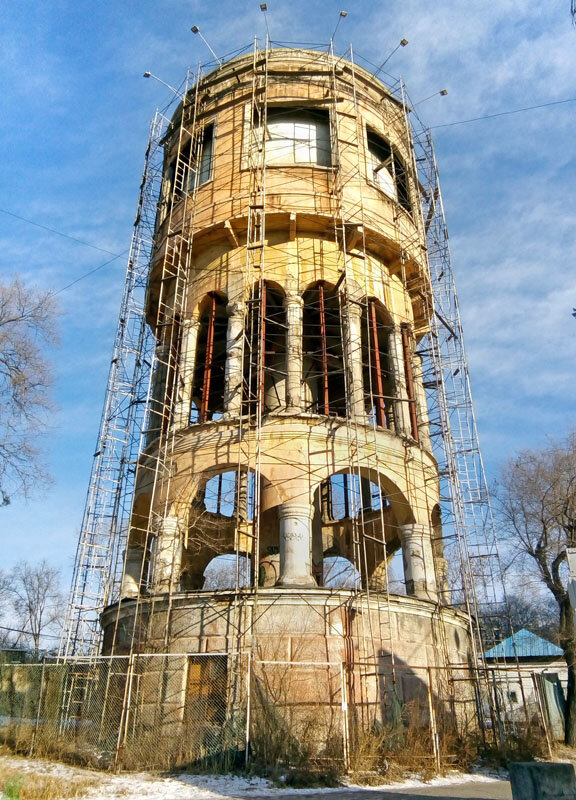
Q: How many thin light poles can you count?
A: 6